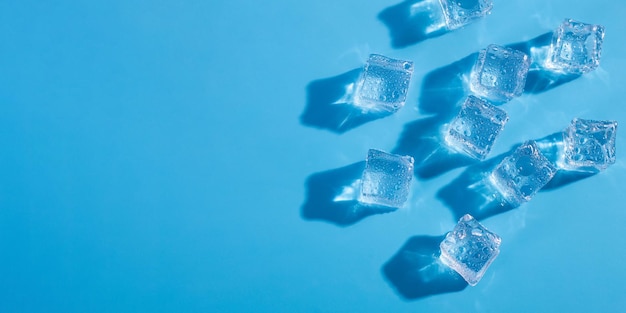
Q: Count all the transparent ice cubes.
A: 9